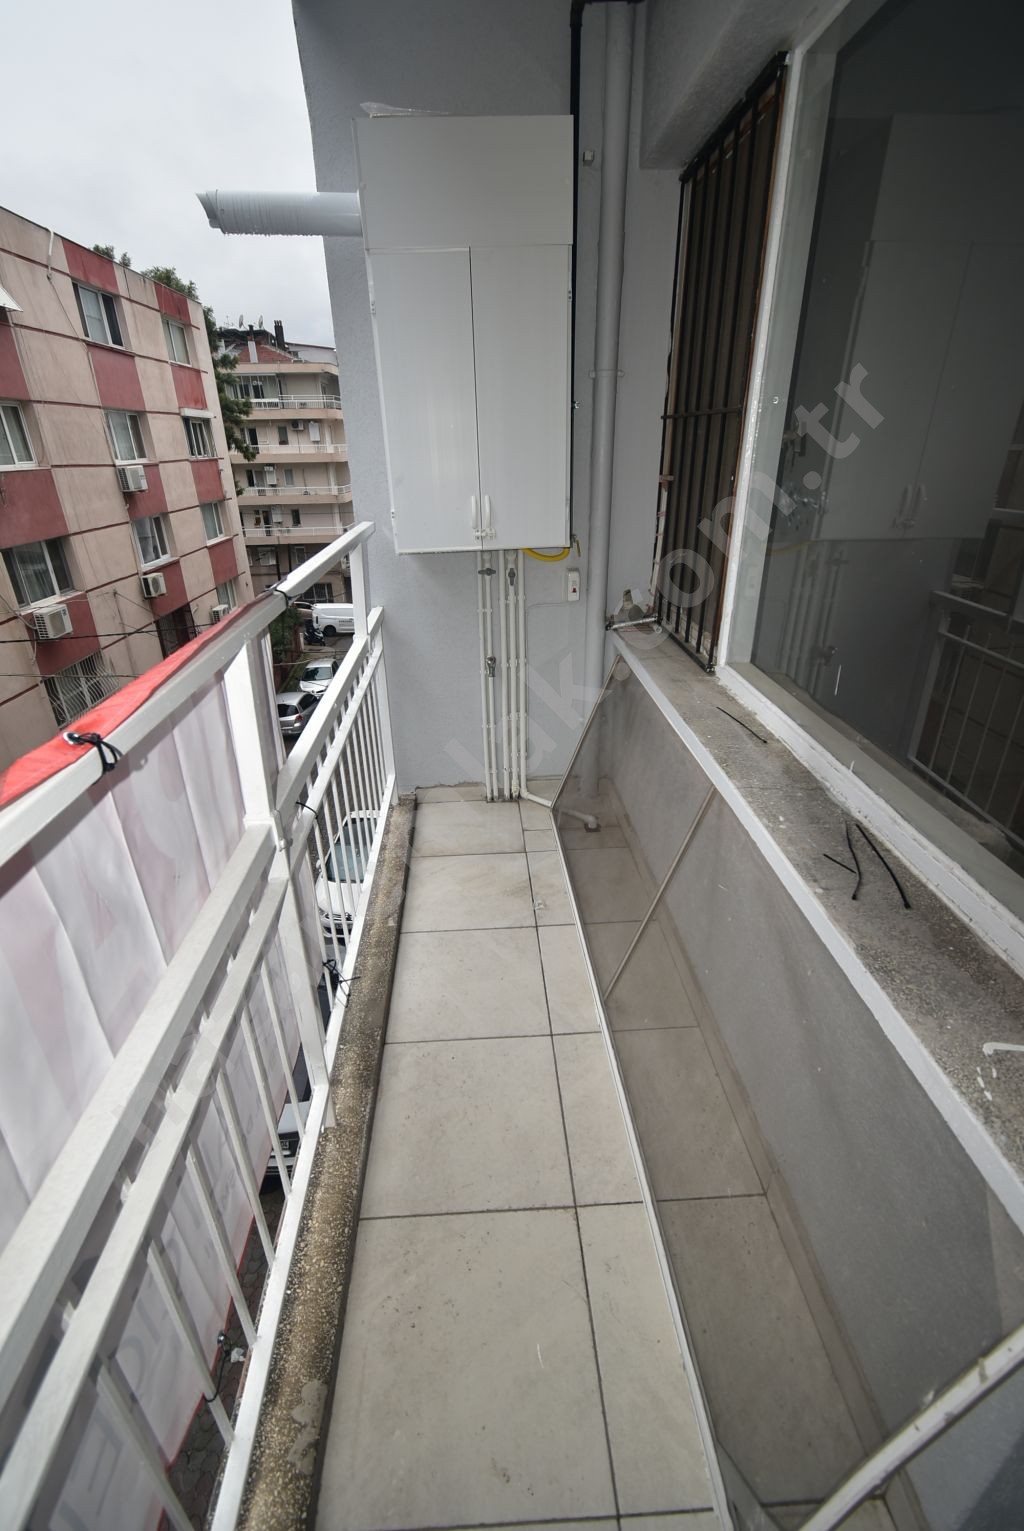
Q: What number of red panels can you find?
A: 11